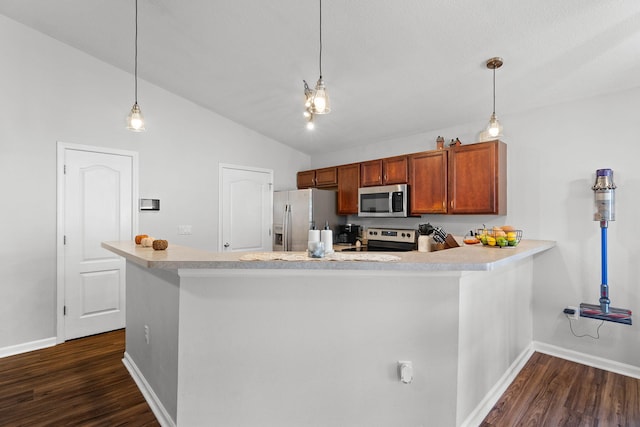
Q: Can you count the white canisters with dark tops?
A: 2